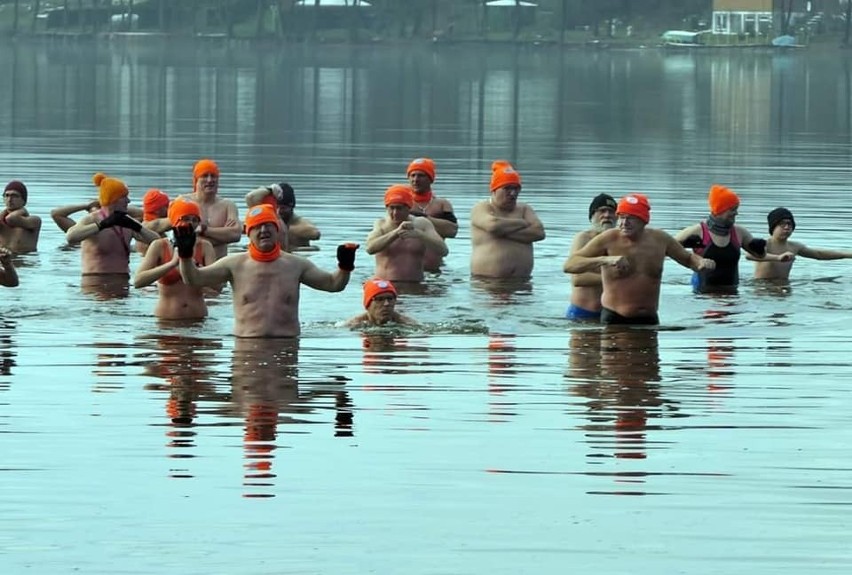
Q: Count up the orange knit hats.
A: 11